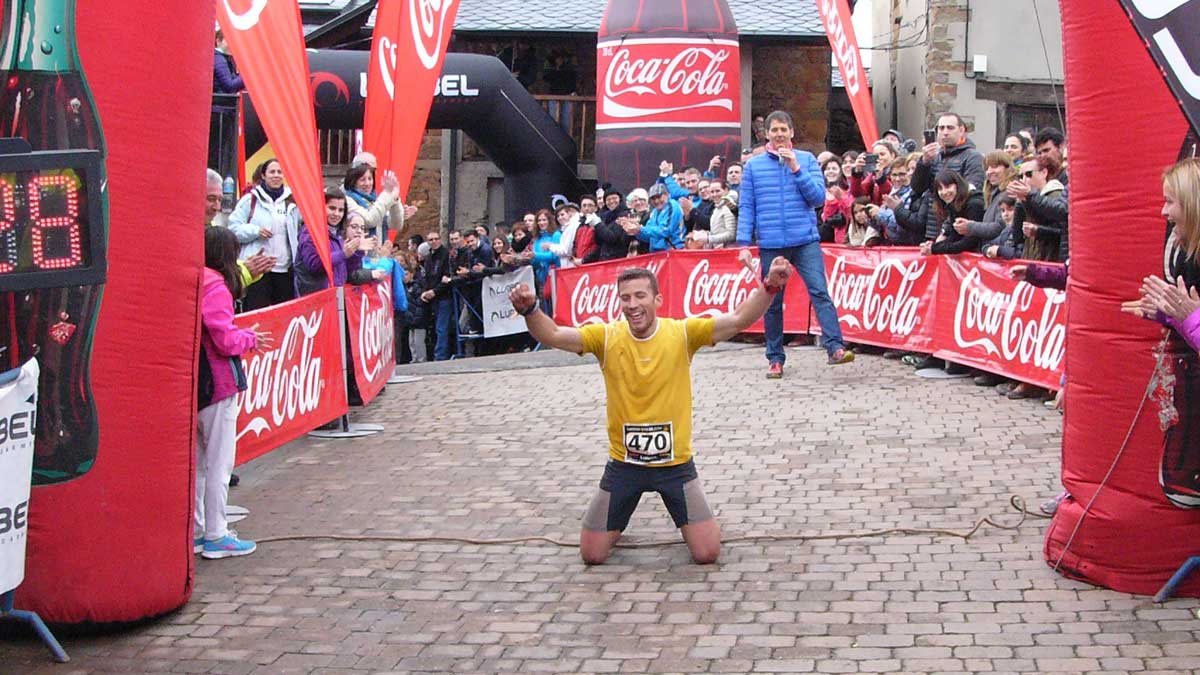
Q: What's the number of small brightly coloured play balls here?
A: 0